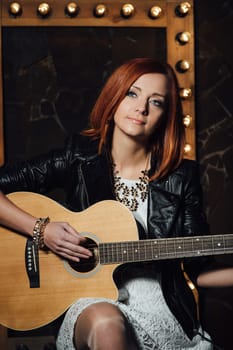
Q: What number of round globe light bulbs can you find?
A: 12